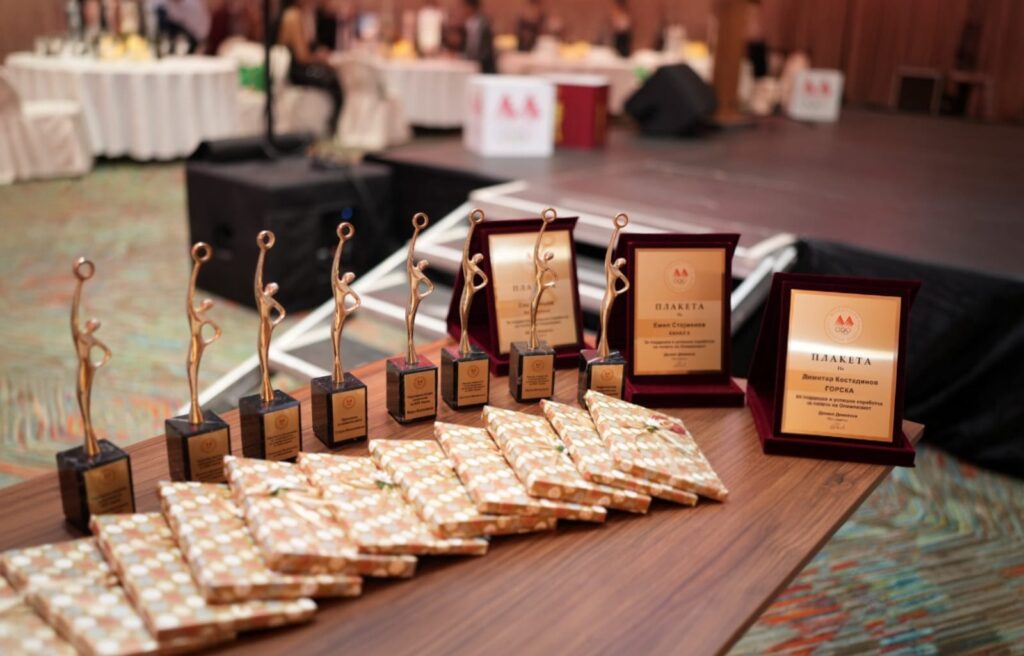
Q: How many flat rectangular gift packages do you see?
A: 11